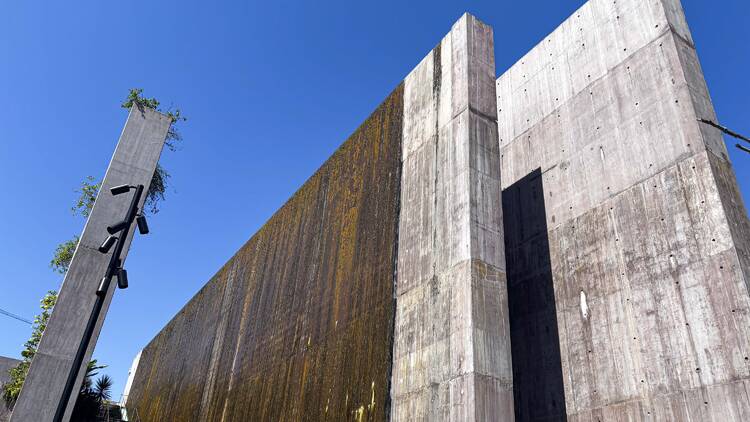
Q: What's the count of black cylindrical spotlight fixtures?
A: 6